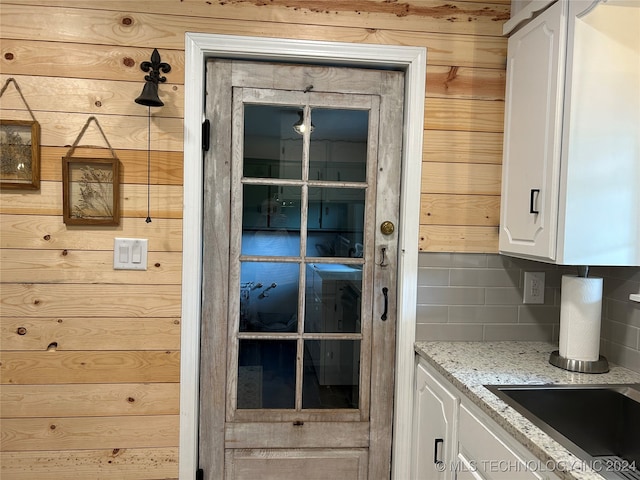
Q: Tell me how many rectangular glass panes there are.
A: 8